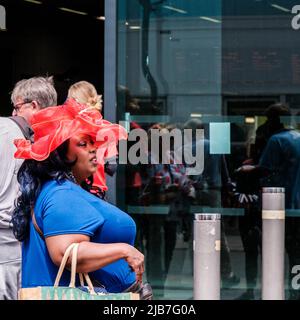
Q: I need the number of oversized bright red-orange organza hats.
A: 1